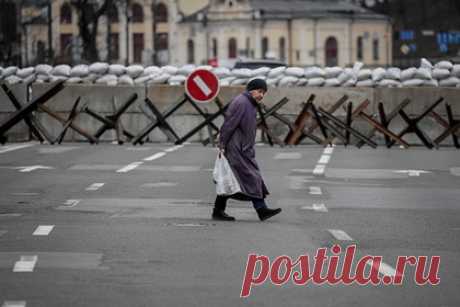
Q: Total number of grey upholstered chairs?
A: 0